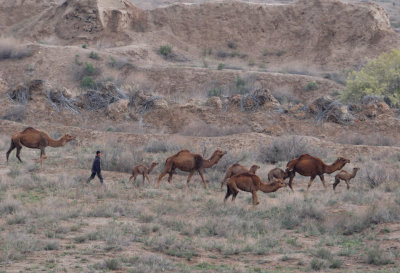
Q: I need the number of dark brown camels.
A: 4